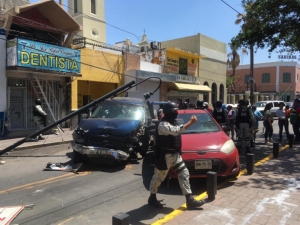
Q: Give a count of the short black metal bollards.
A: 5